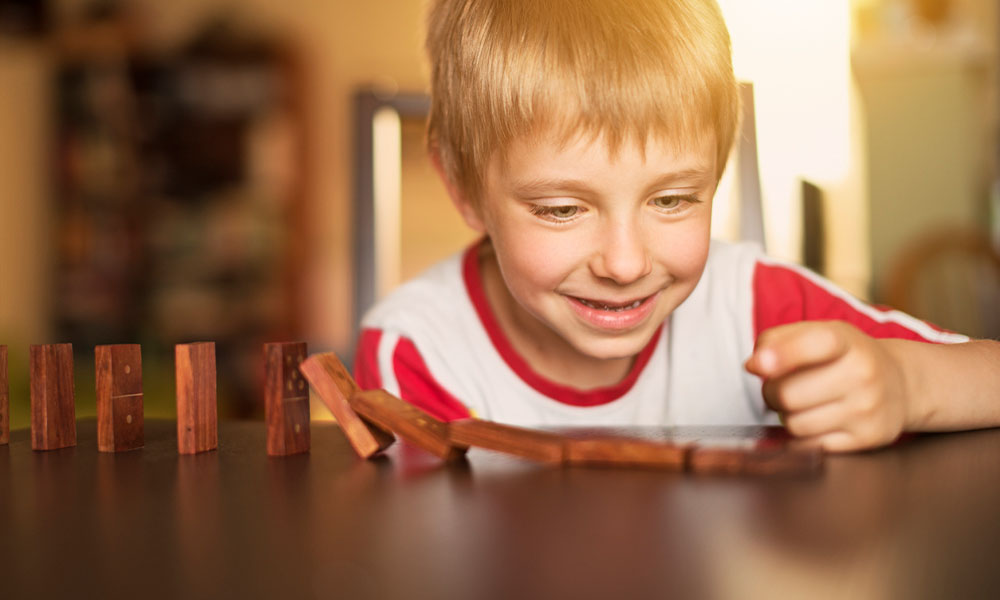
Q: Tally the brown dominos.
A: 10